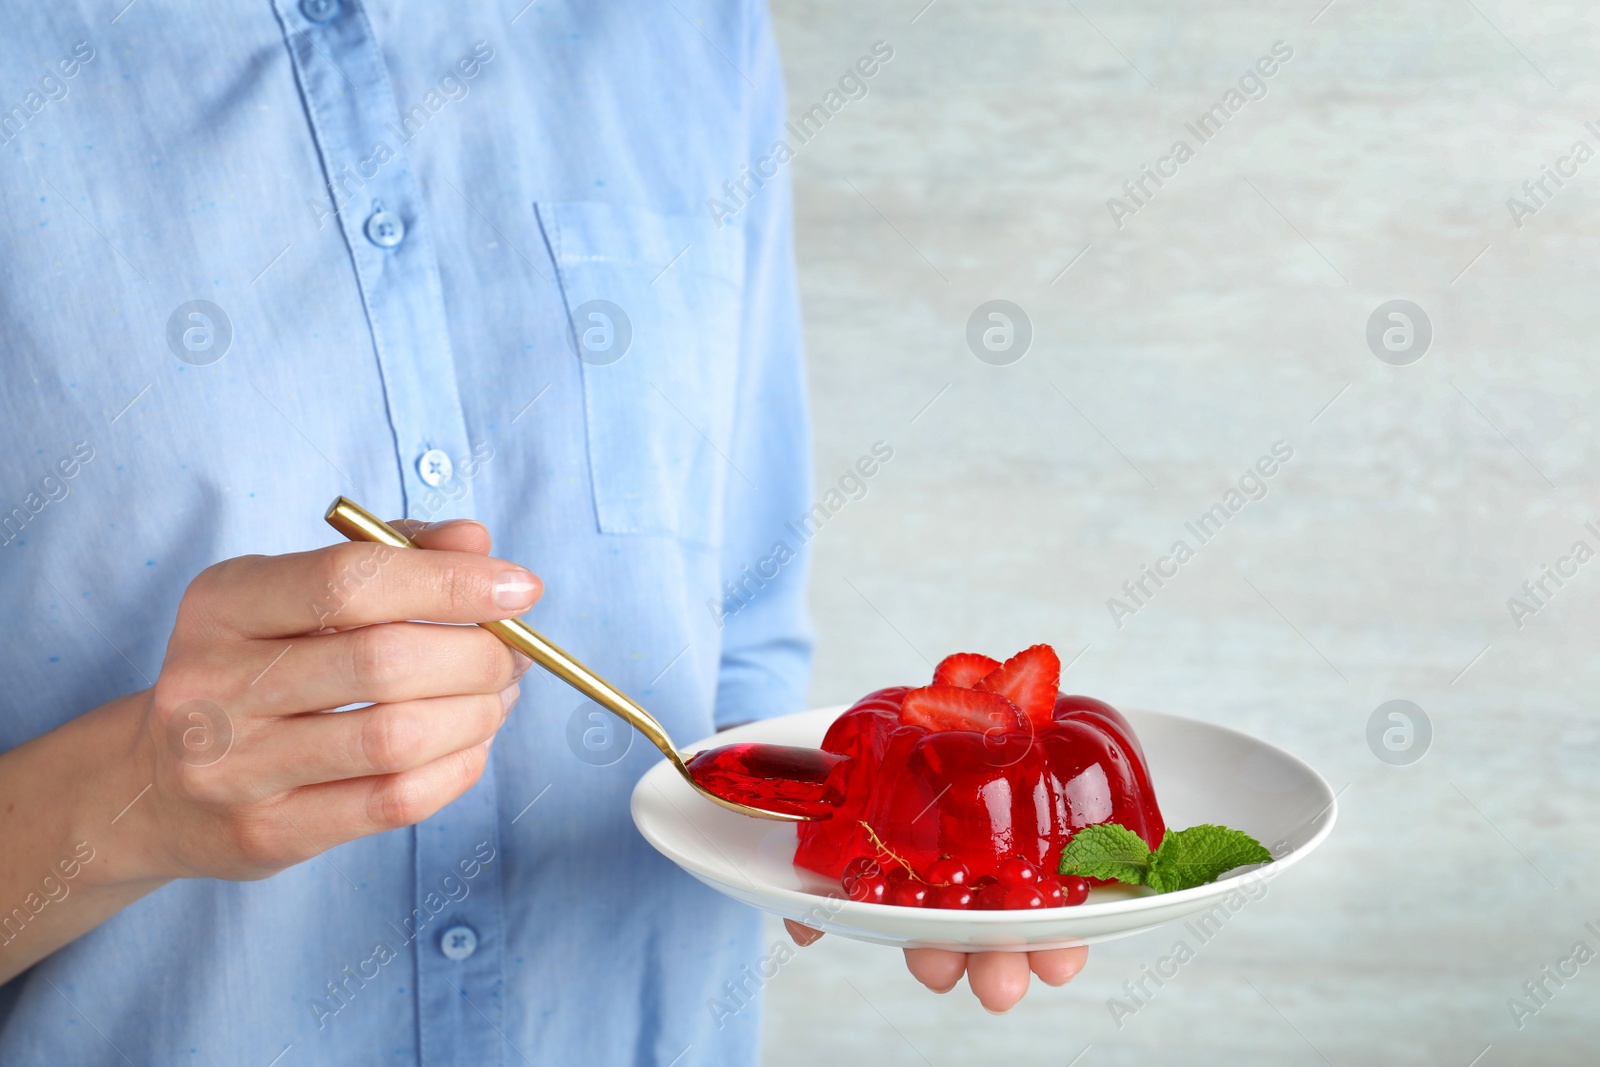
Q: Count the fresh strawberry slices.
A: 3